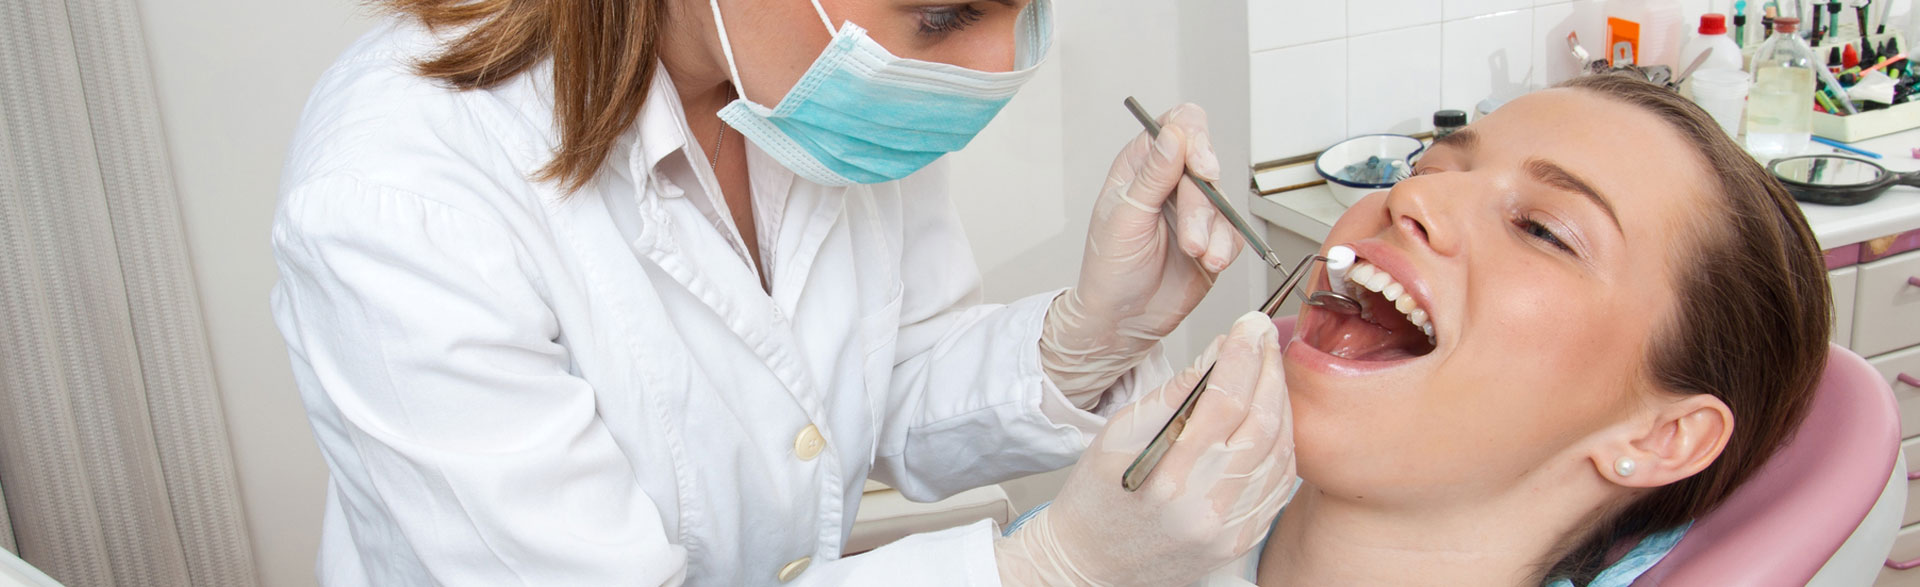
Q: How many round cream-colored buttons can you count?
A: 2